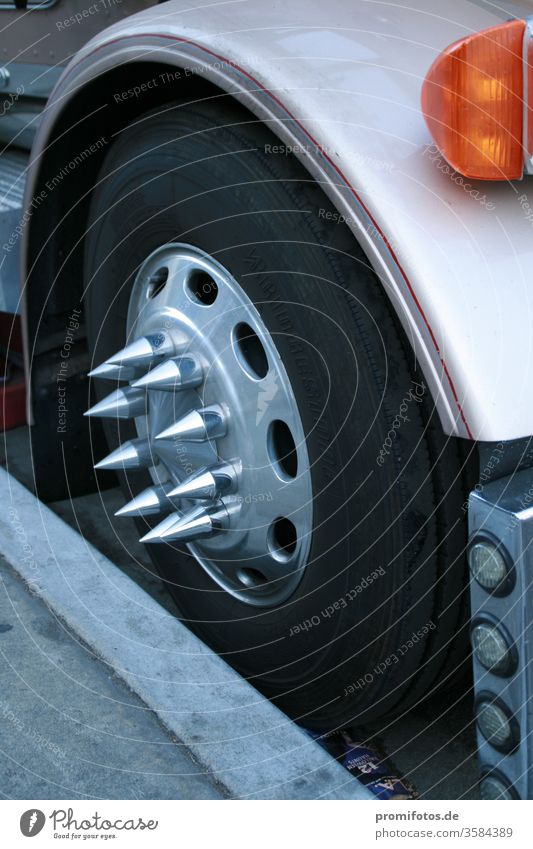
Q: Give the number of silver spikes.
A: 10